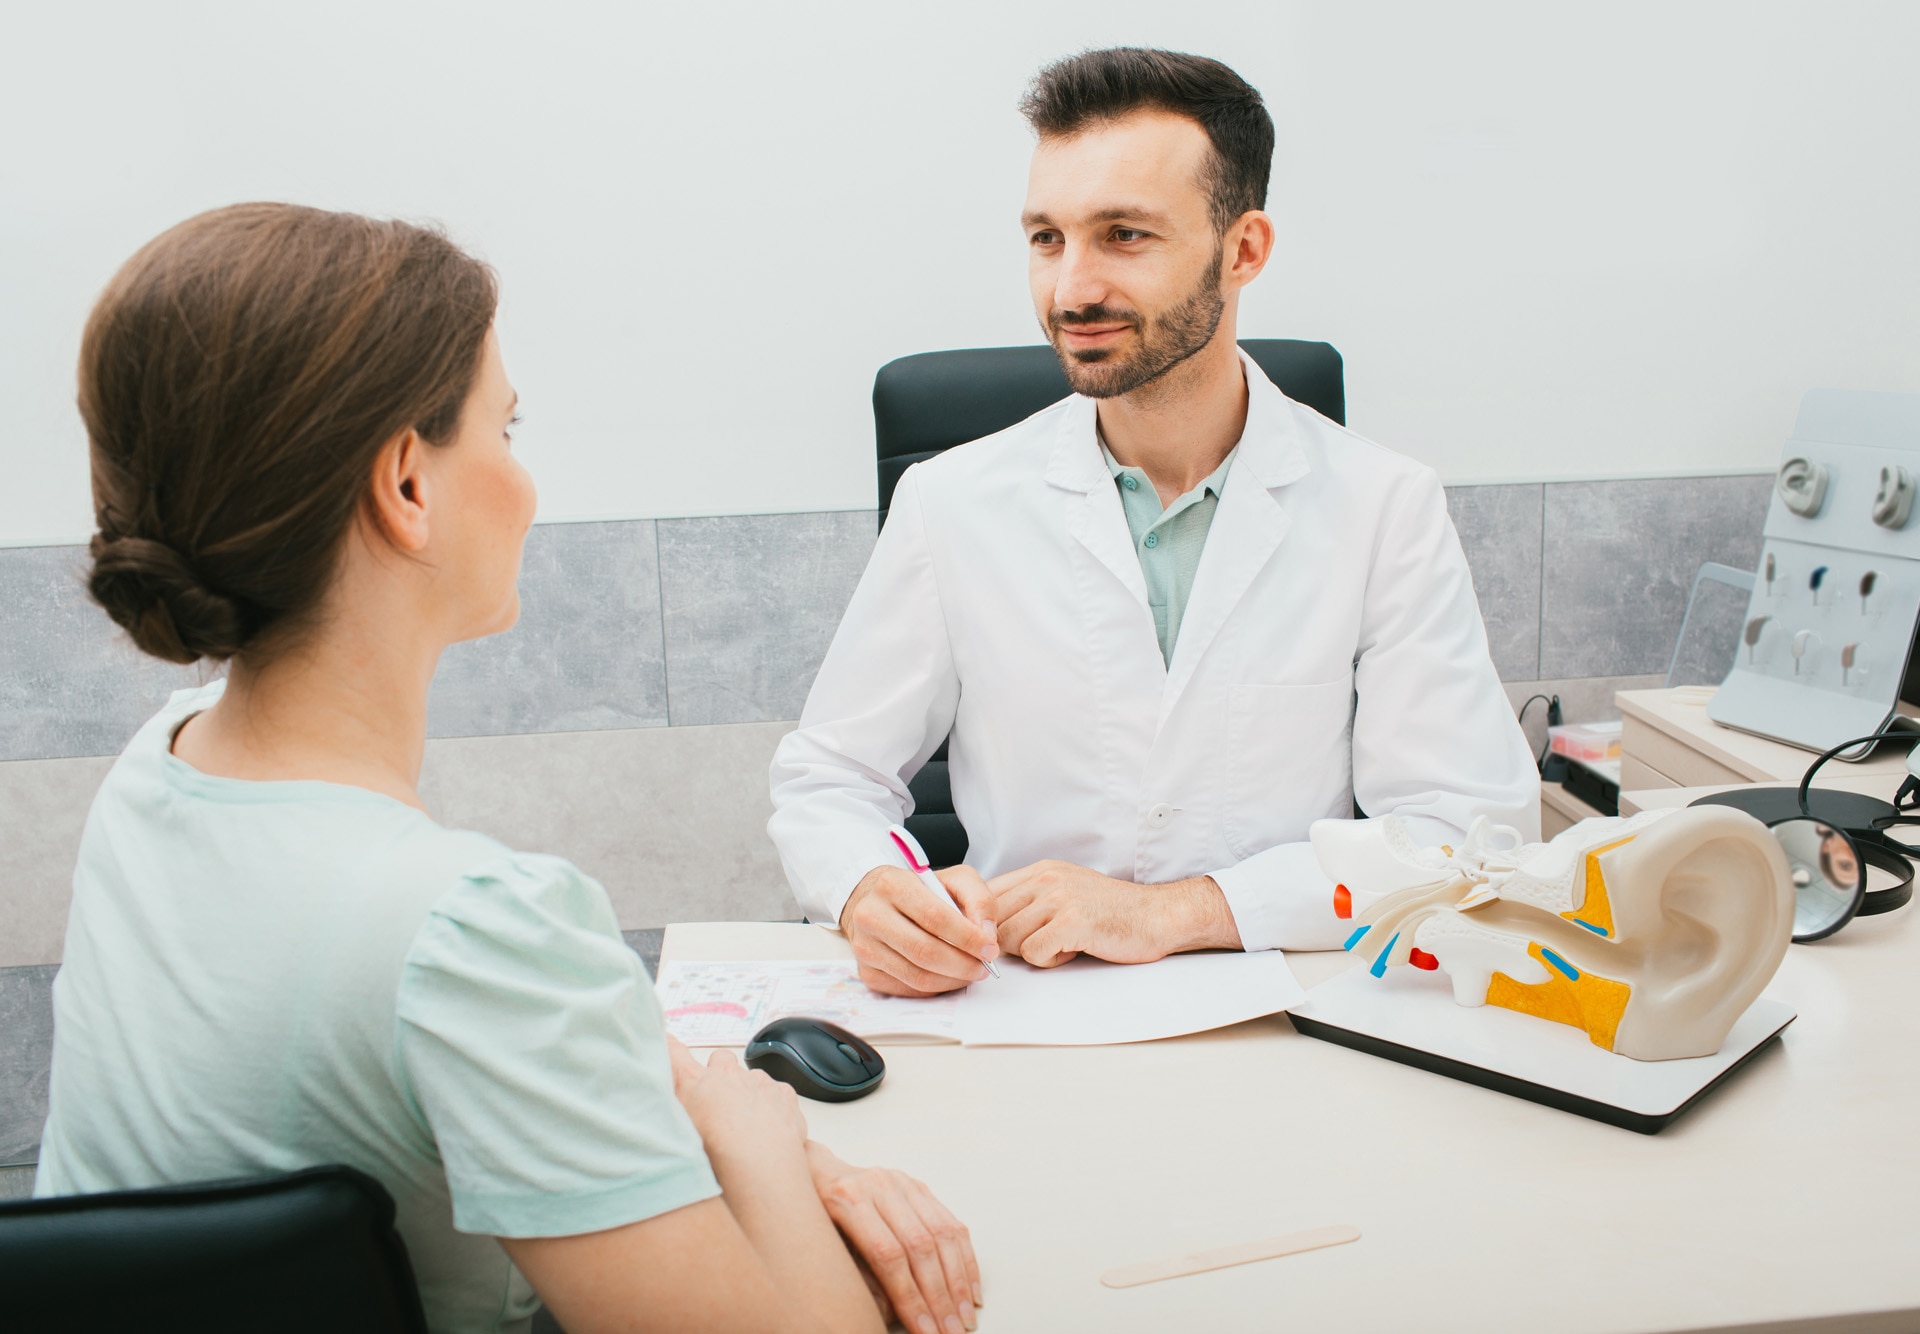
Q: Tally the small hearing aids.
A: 6